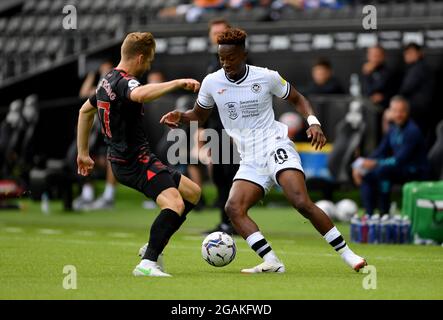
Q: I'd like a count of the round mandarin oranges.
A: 0